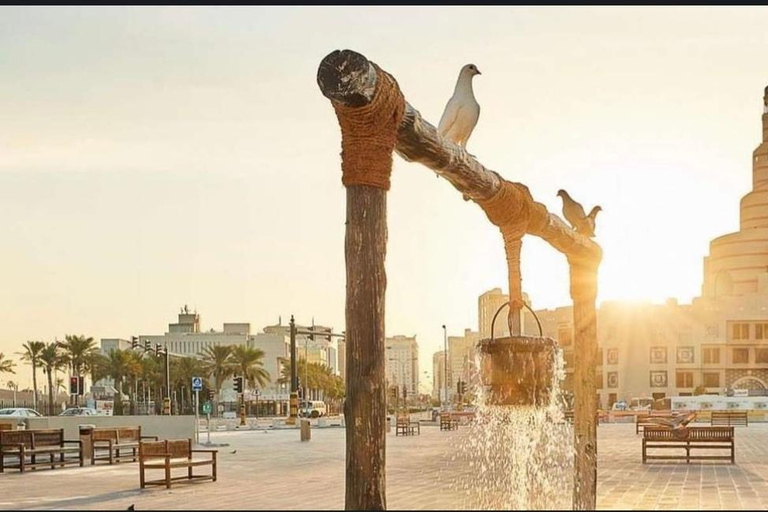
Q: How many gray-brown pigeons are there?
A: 2